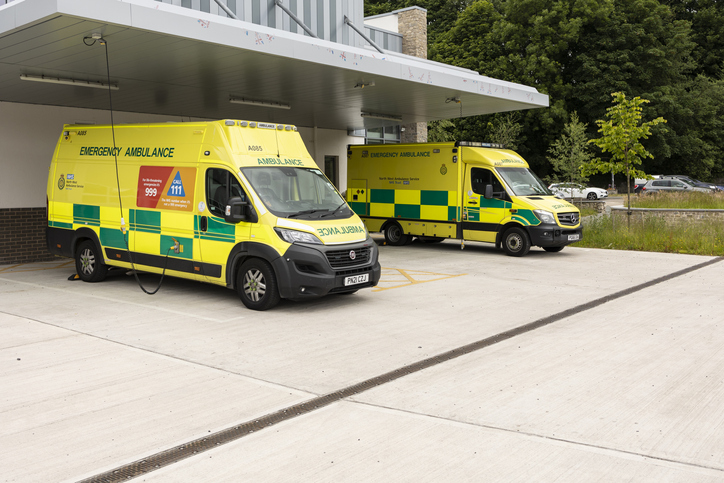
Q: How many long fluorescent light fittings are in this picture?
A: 3